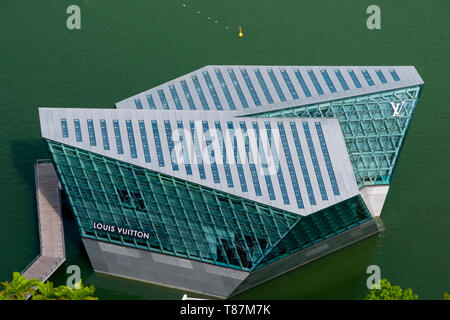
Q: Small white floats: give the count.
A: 5